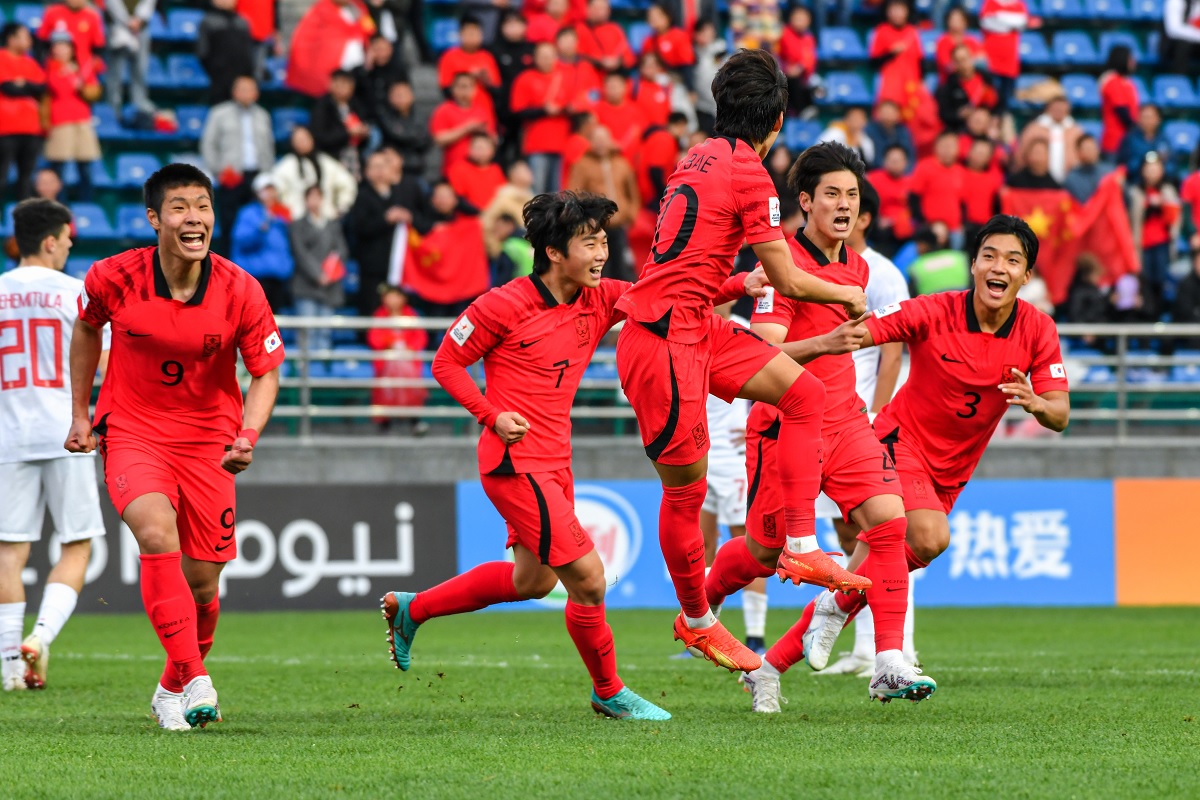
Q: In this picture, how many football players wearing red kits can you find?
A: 5